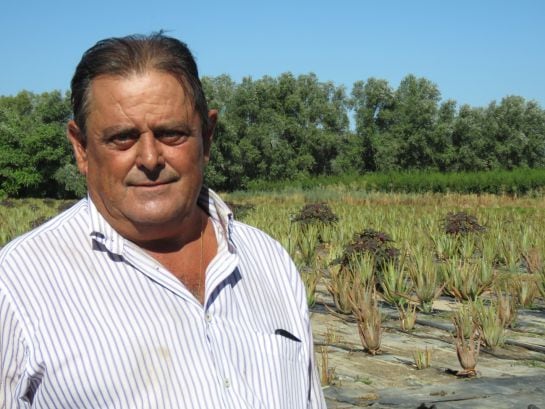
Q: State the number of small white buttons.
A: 2